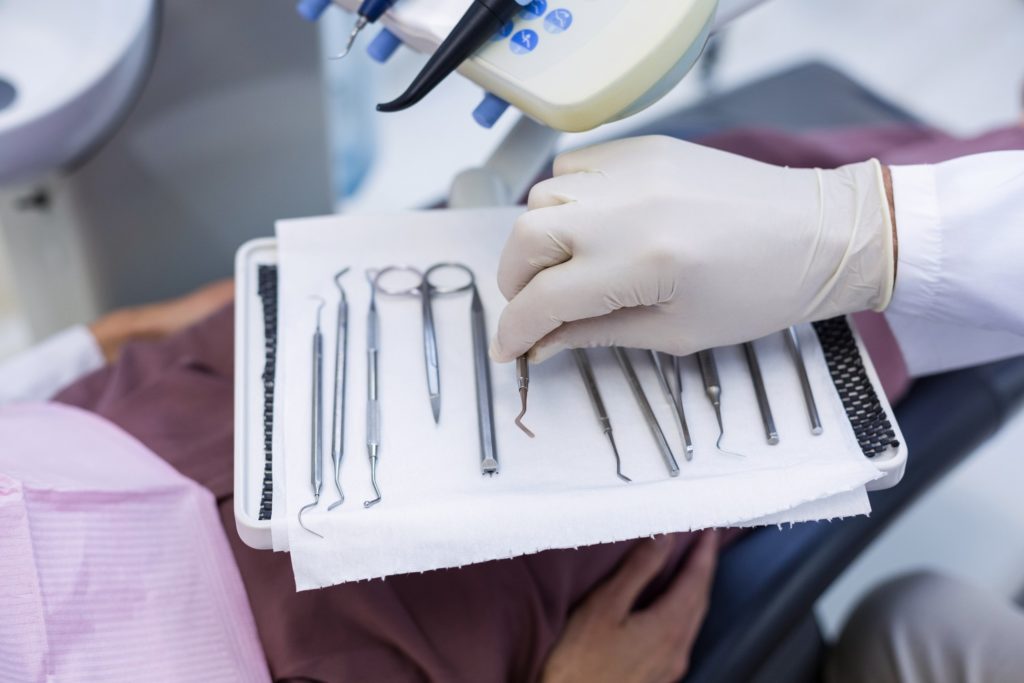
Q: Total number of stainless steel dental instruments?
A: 12